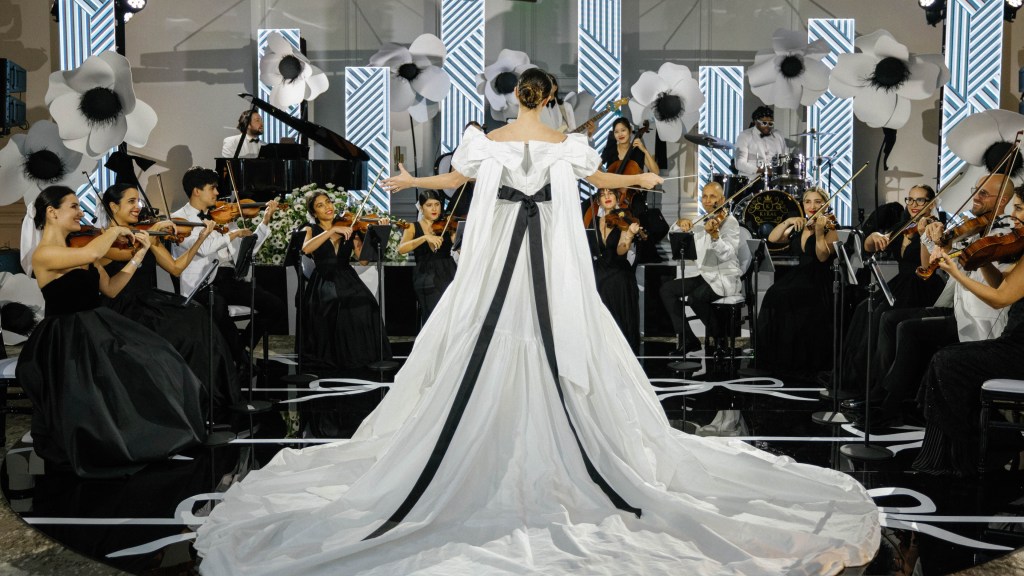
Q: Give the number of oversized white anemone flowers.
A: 10